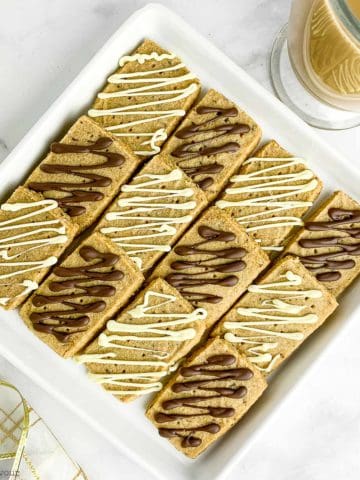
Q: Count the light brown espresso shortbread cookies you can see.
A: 12